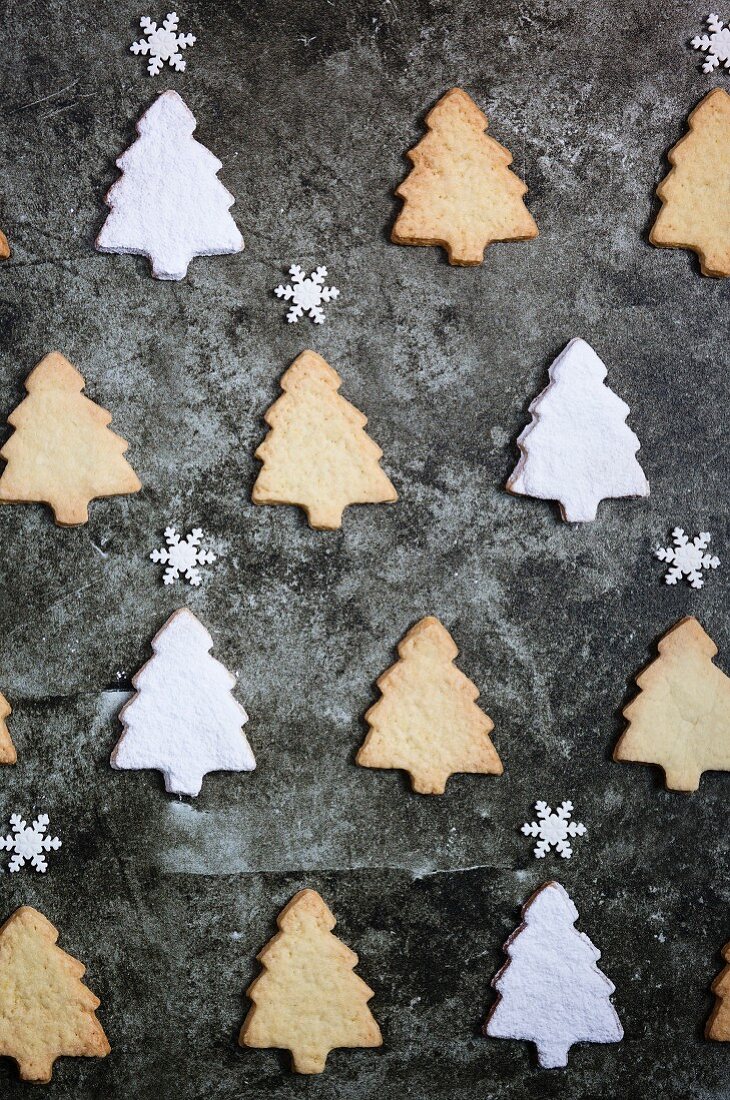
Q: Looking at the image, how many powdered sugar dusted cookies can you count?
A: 4